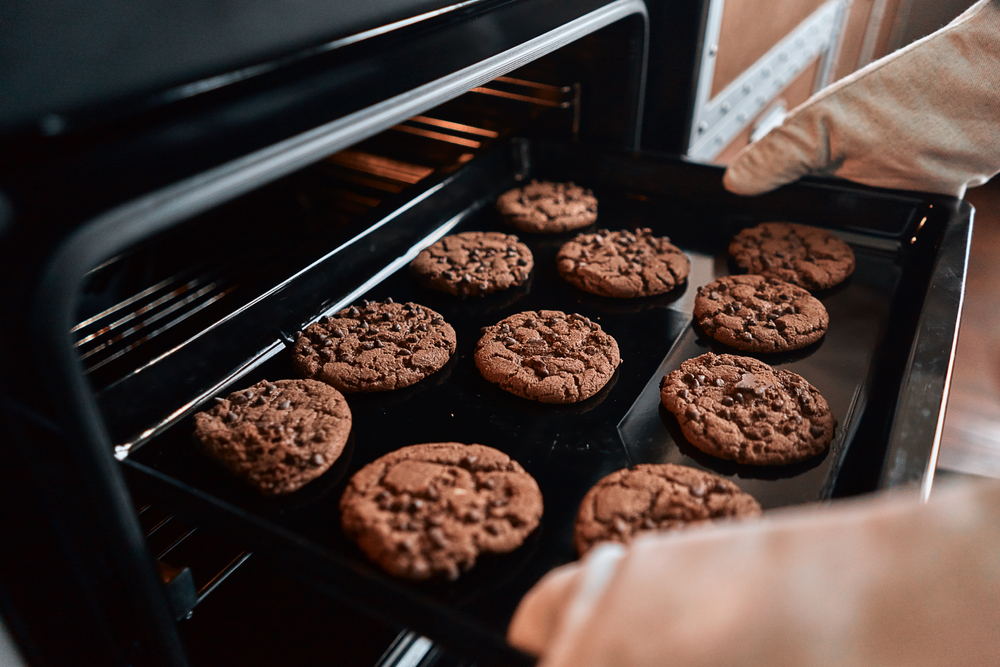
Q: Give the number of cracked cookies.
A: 11